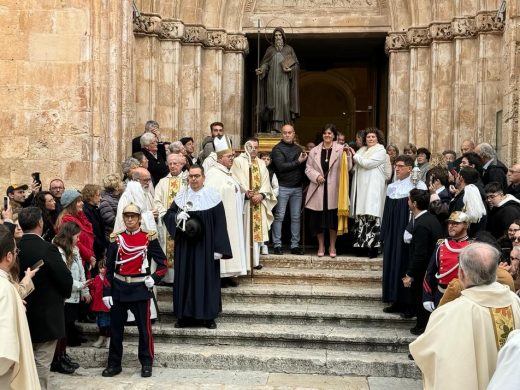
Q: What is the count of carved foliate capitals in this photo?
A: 10